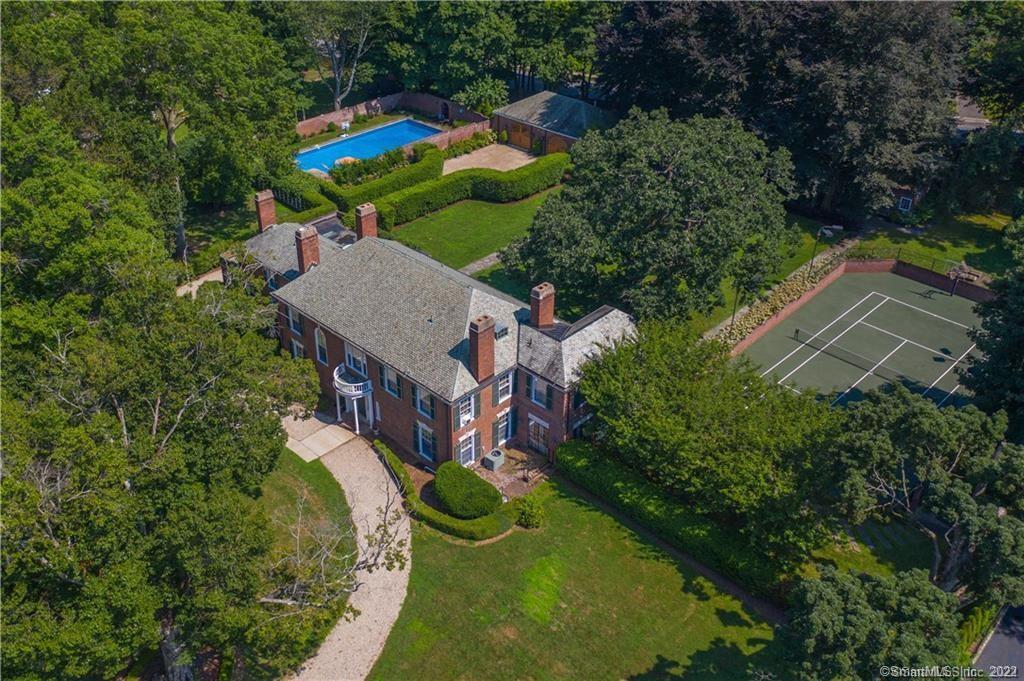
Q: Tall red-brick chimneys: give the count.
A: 5